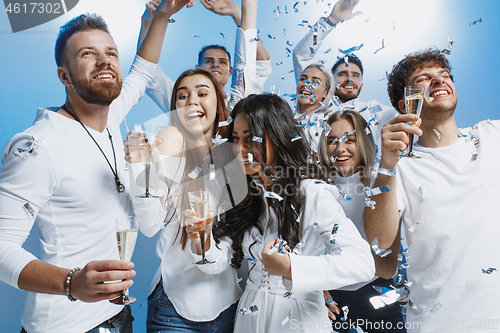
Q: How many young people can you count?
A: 8